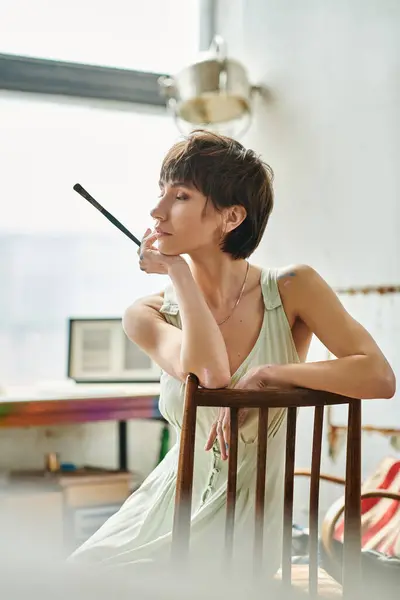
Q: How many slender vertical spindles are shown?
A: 4